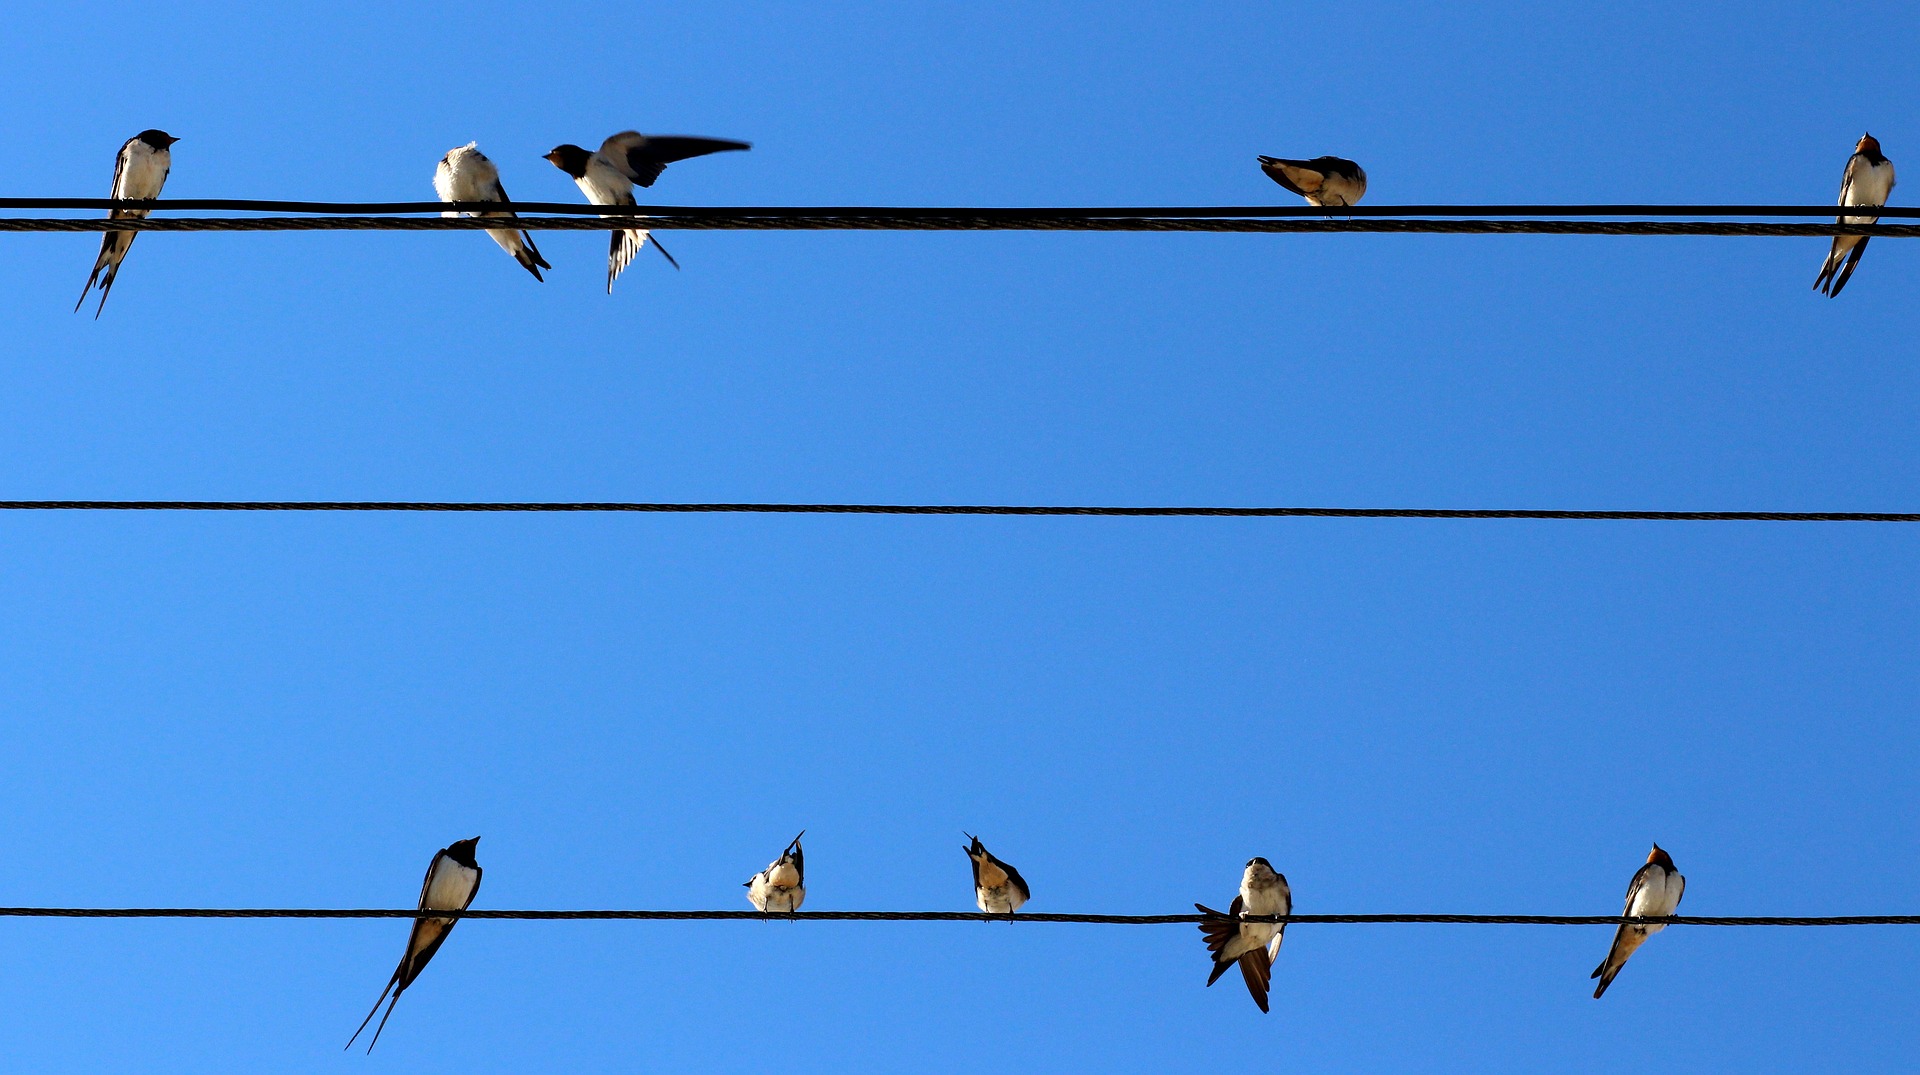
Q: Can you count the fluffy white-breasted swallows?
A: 10